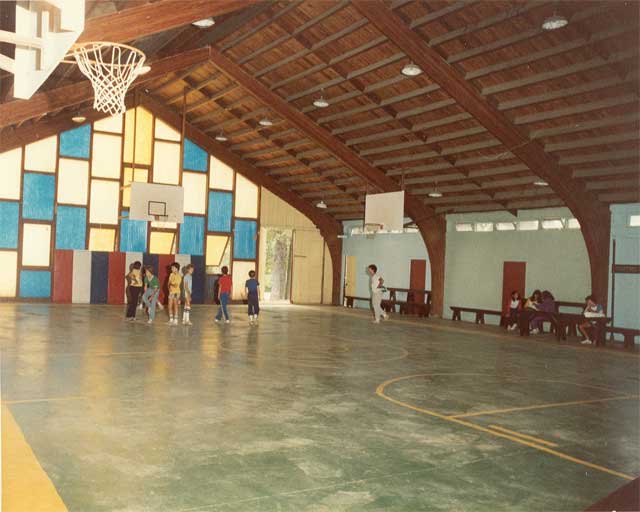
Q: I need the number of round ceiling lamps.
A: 11